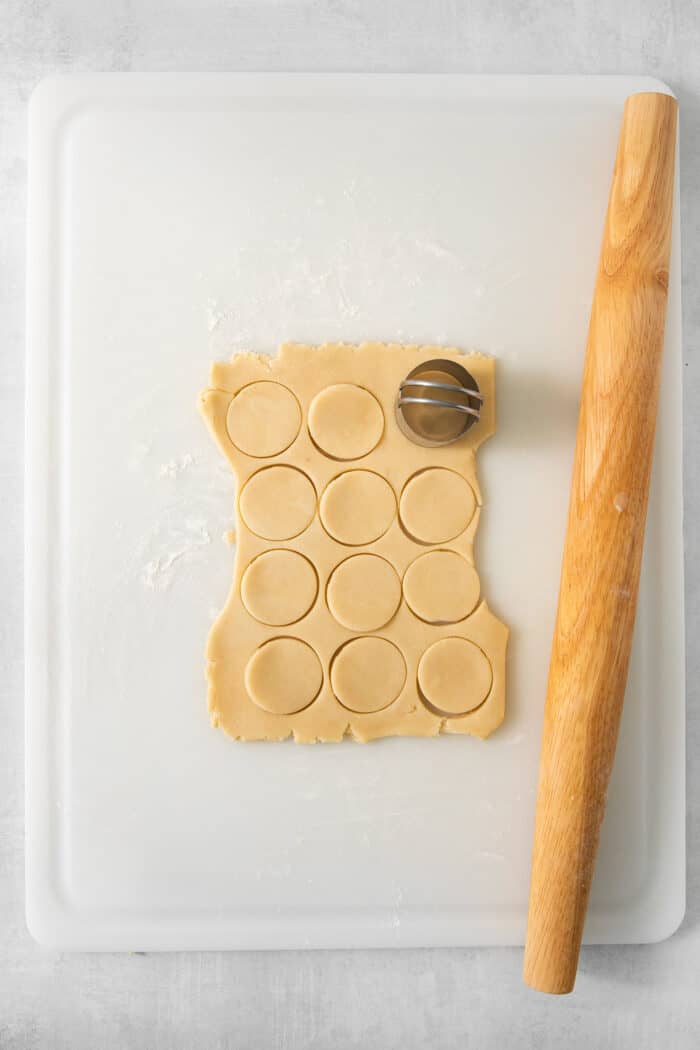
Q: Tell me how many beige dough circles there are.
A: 11